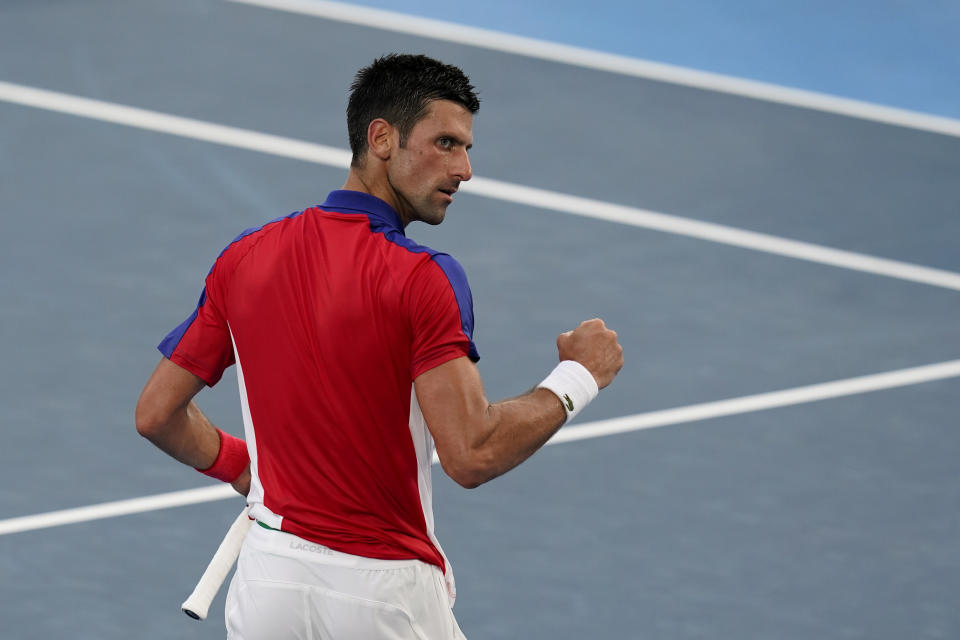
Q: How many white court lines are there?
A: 3